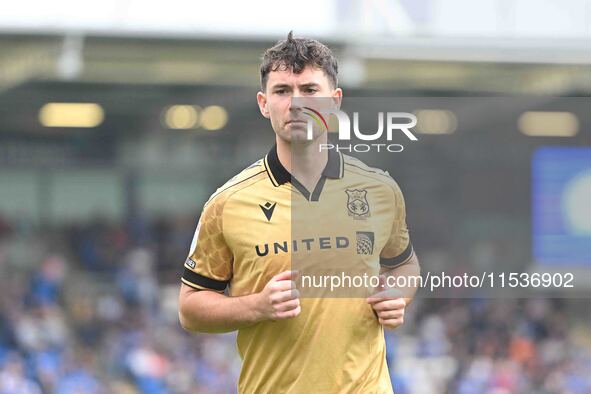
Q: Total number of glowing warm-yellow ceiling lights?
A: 5